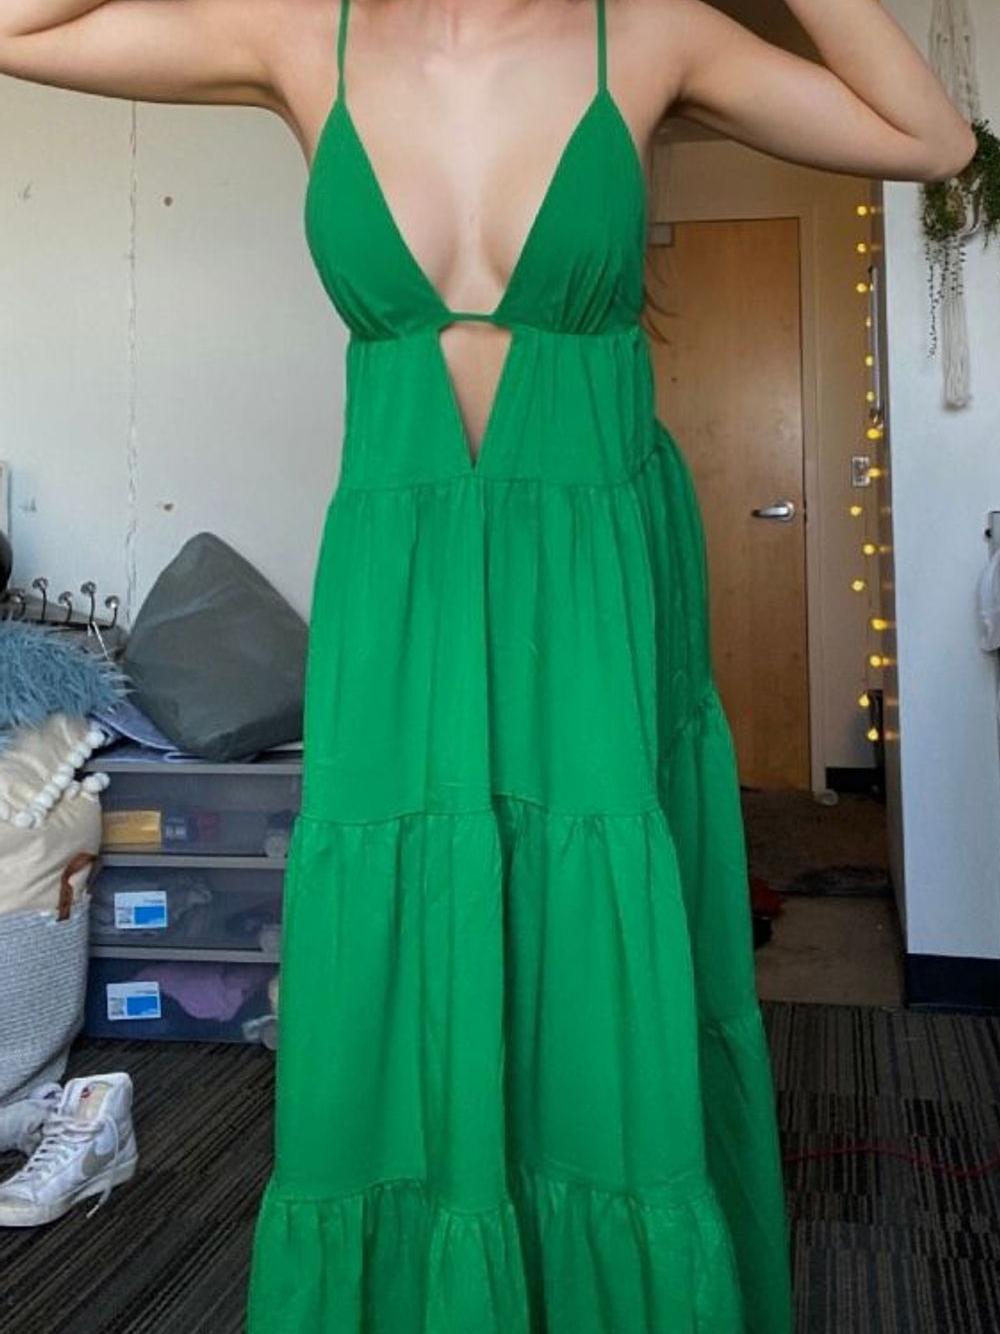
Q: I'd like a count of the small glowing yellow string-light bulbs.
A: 15